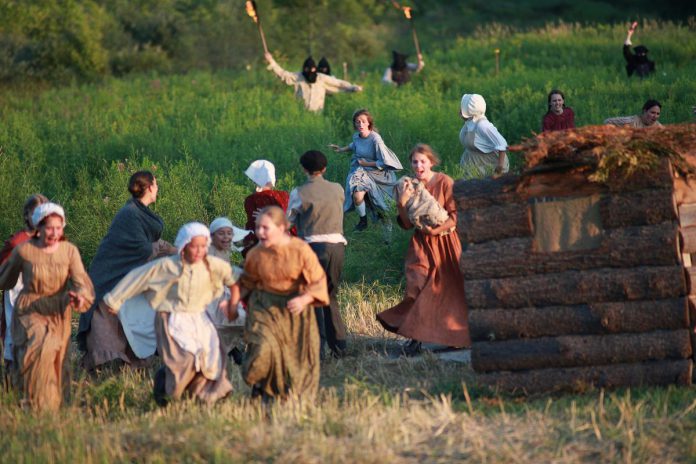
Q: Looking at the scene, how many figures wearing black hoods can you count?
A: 4